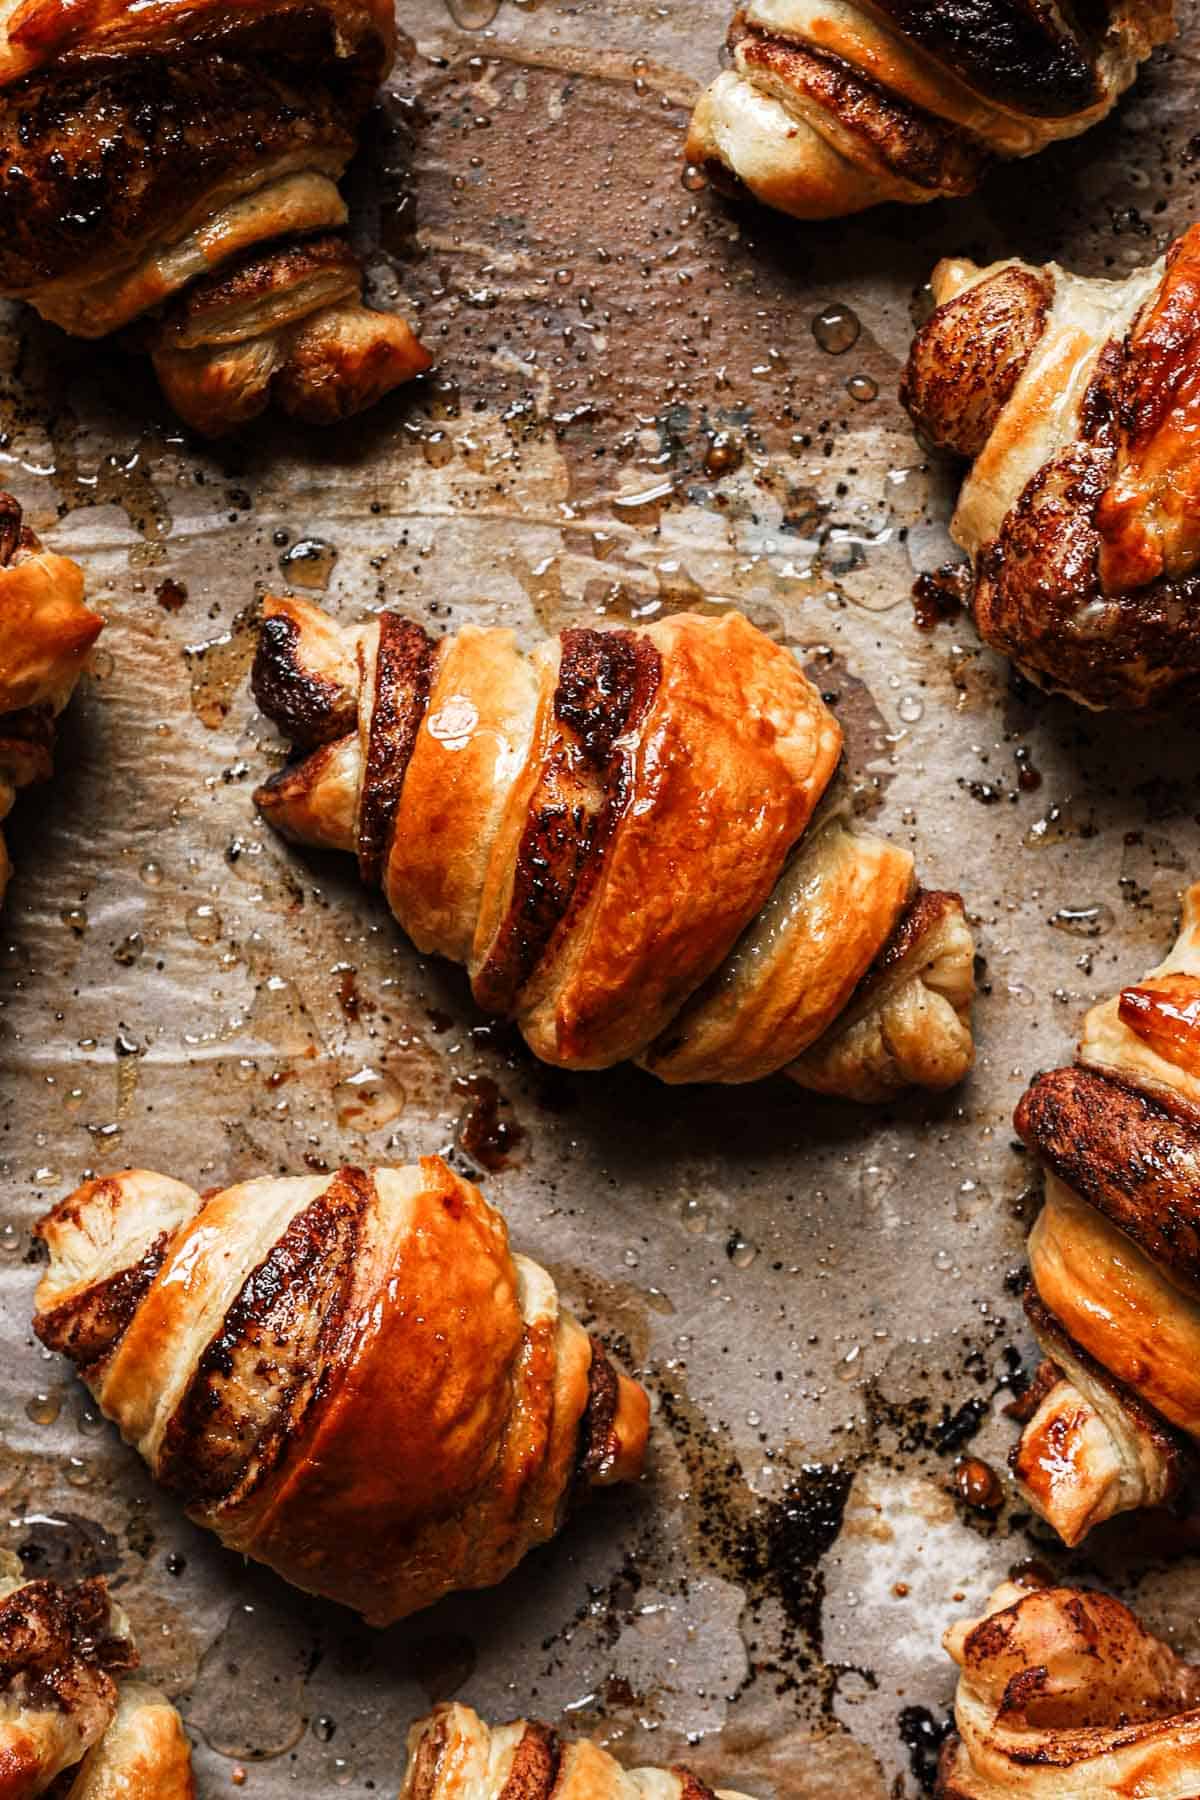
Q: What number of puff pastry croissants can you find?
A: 10